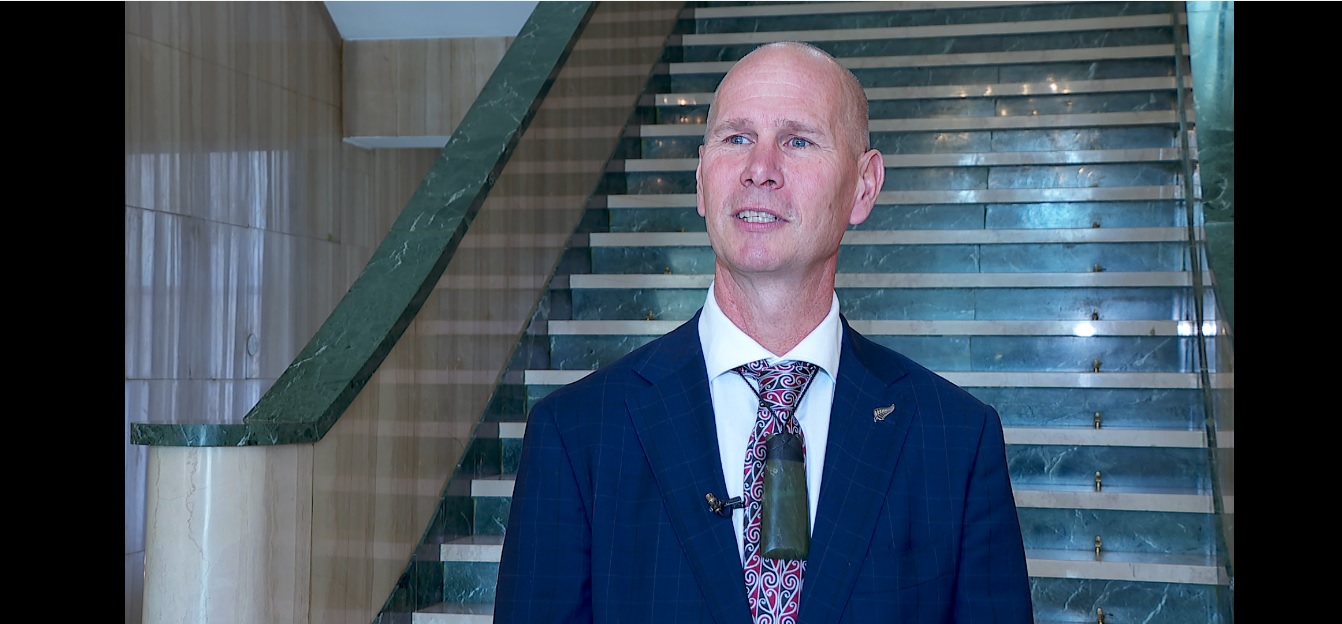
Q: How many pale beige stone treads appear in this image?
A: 15